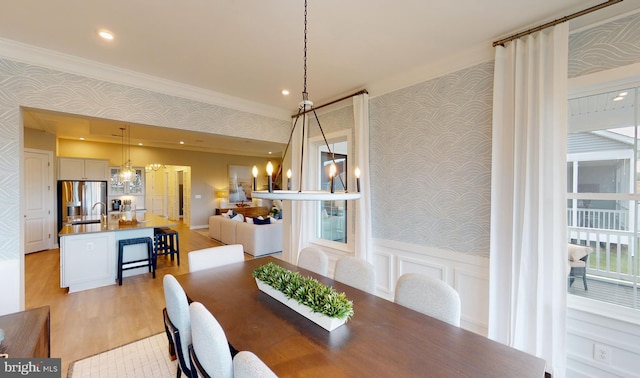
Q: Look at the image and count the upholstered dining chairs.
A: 7